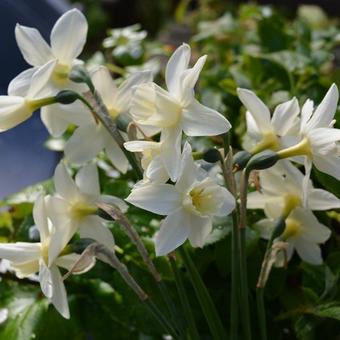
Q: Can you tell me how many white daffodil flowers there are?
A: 12